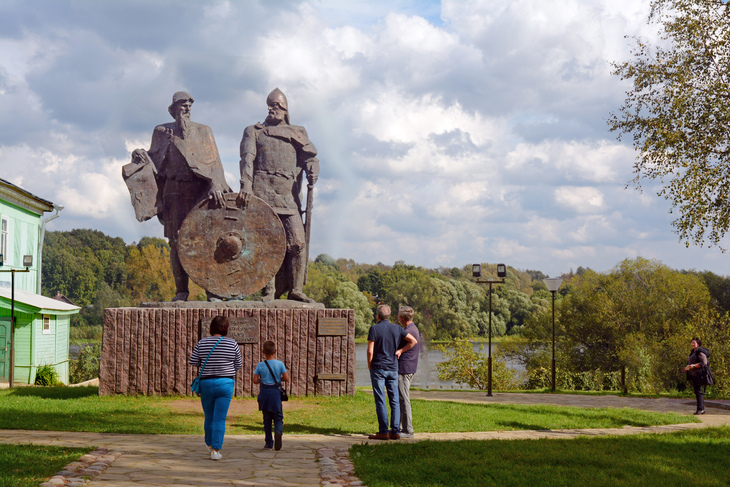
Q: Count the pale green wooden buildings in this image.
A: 1